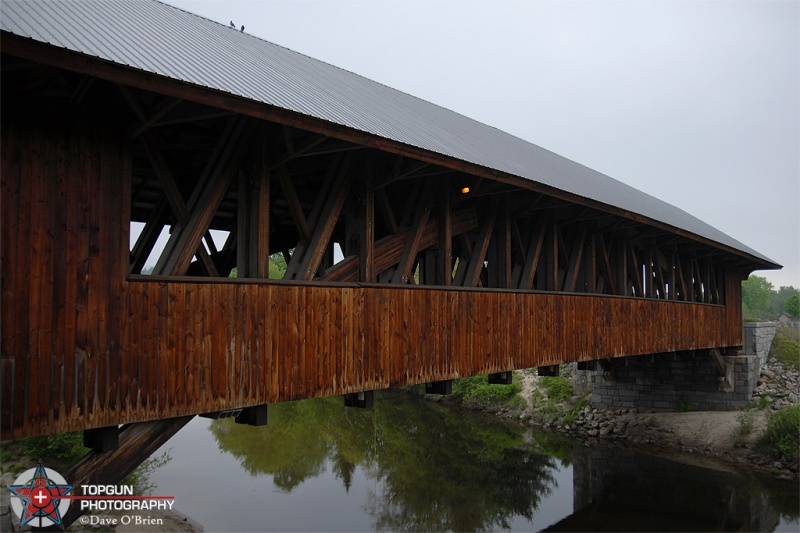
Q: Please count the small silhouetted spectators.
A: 2